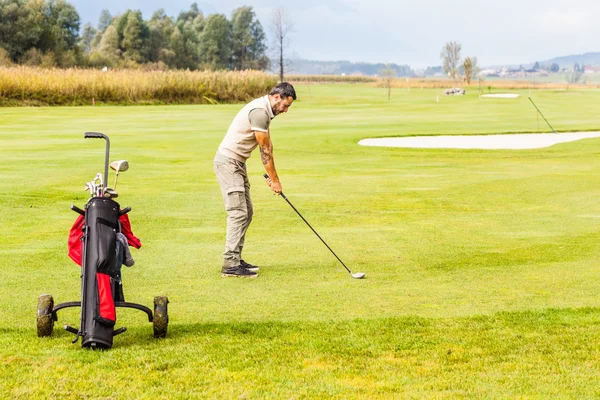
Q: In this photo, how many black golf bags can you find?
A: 1